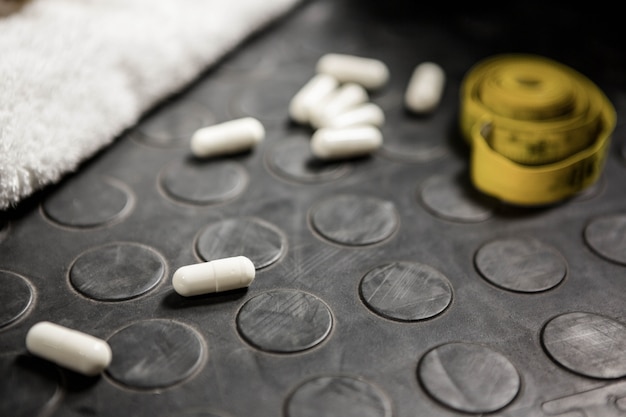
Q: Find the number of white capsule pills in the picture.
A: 9